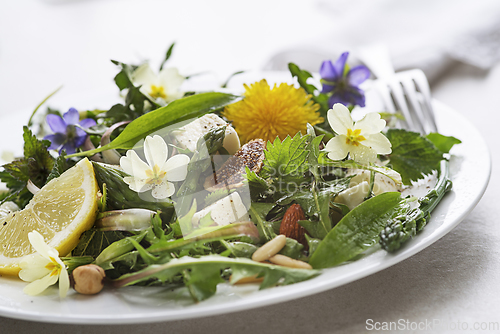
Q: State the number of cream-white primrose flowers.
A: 4